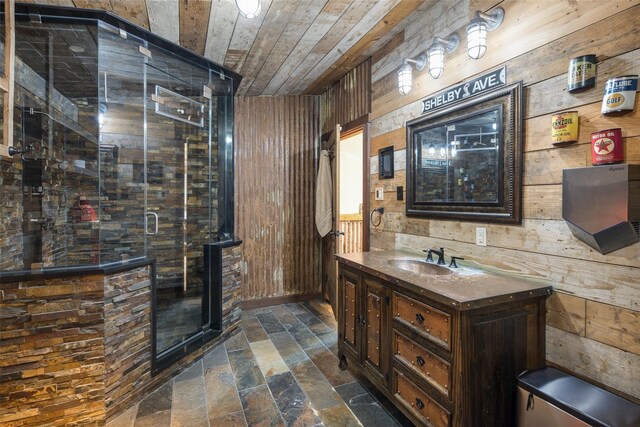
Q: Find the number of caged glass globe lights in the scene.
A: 3